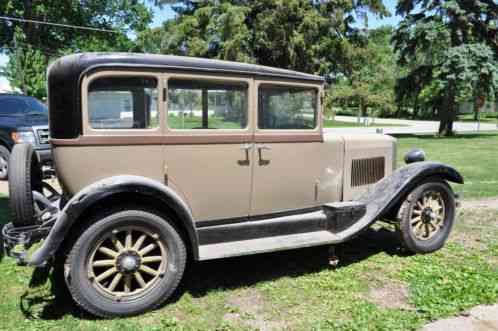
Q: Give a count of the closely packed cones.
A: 0